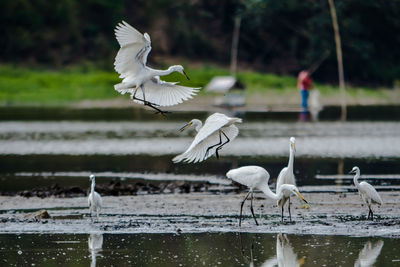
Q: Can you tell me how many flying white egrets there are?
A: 2